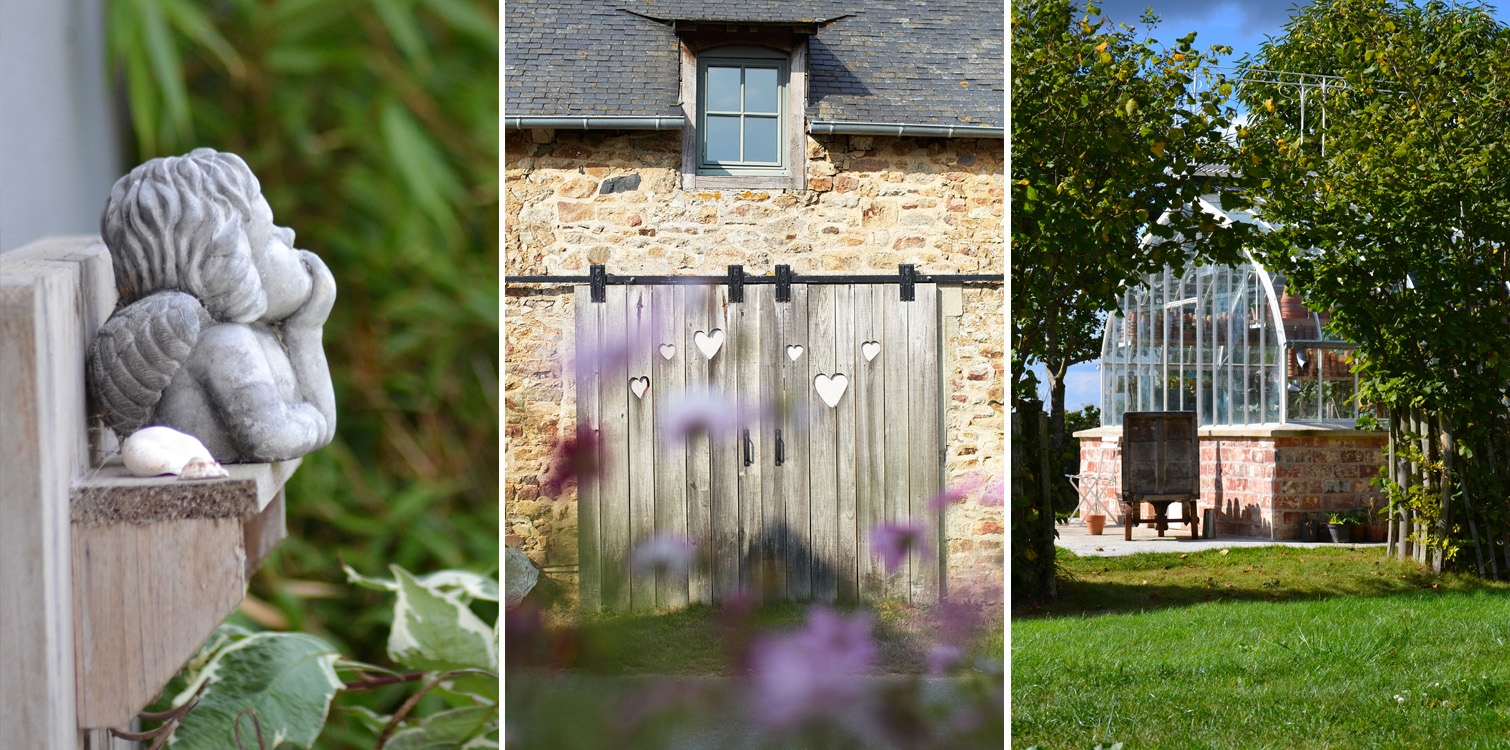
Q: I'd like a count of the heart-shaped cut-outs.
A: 6